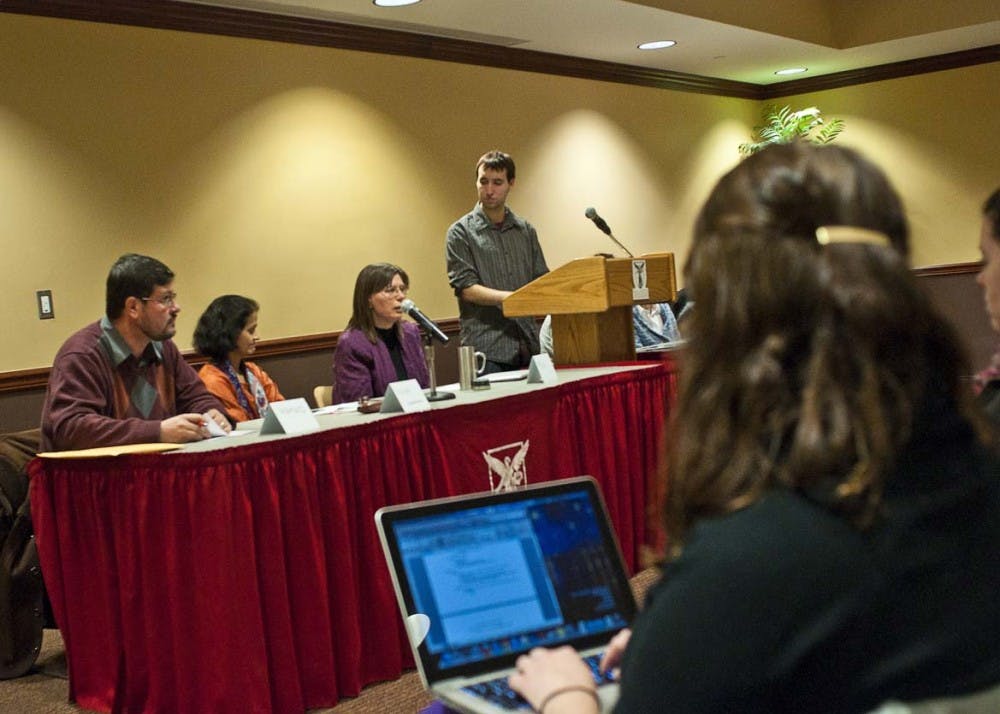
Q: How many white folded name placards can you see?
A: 3